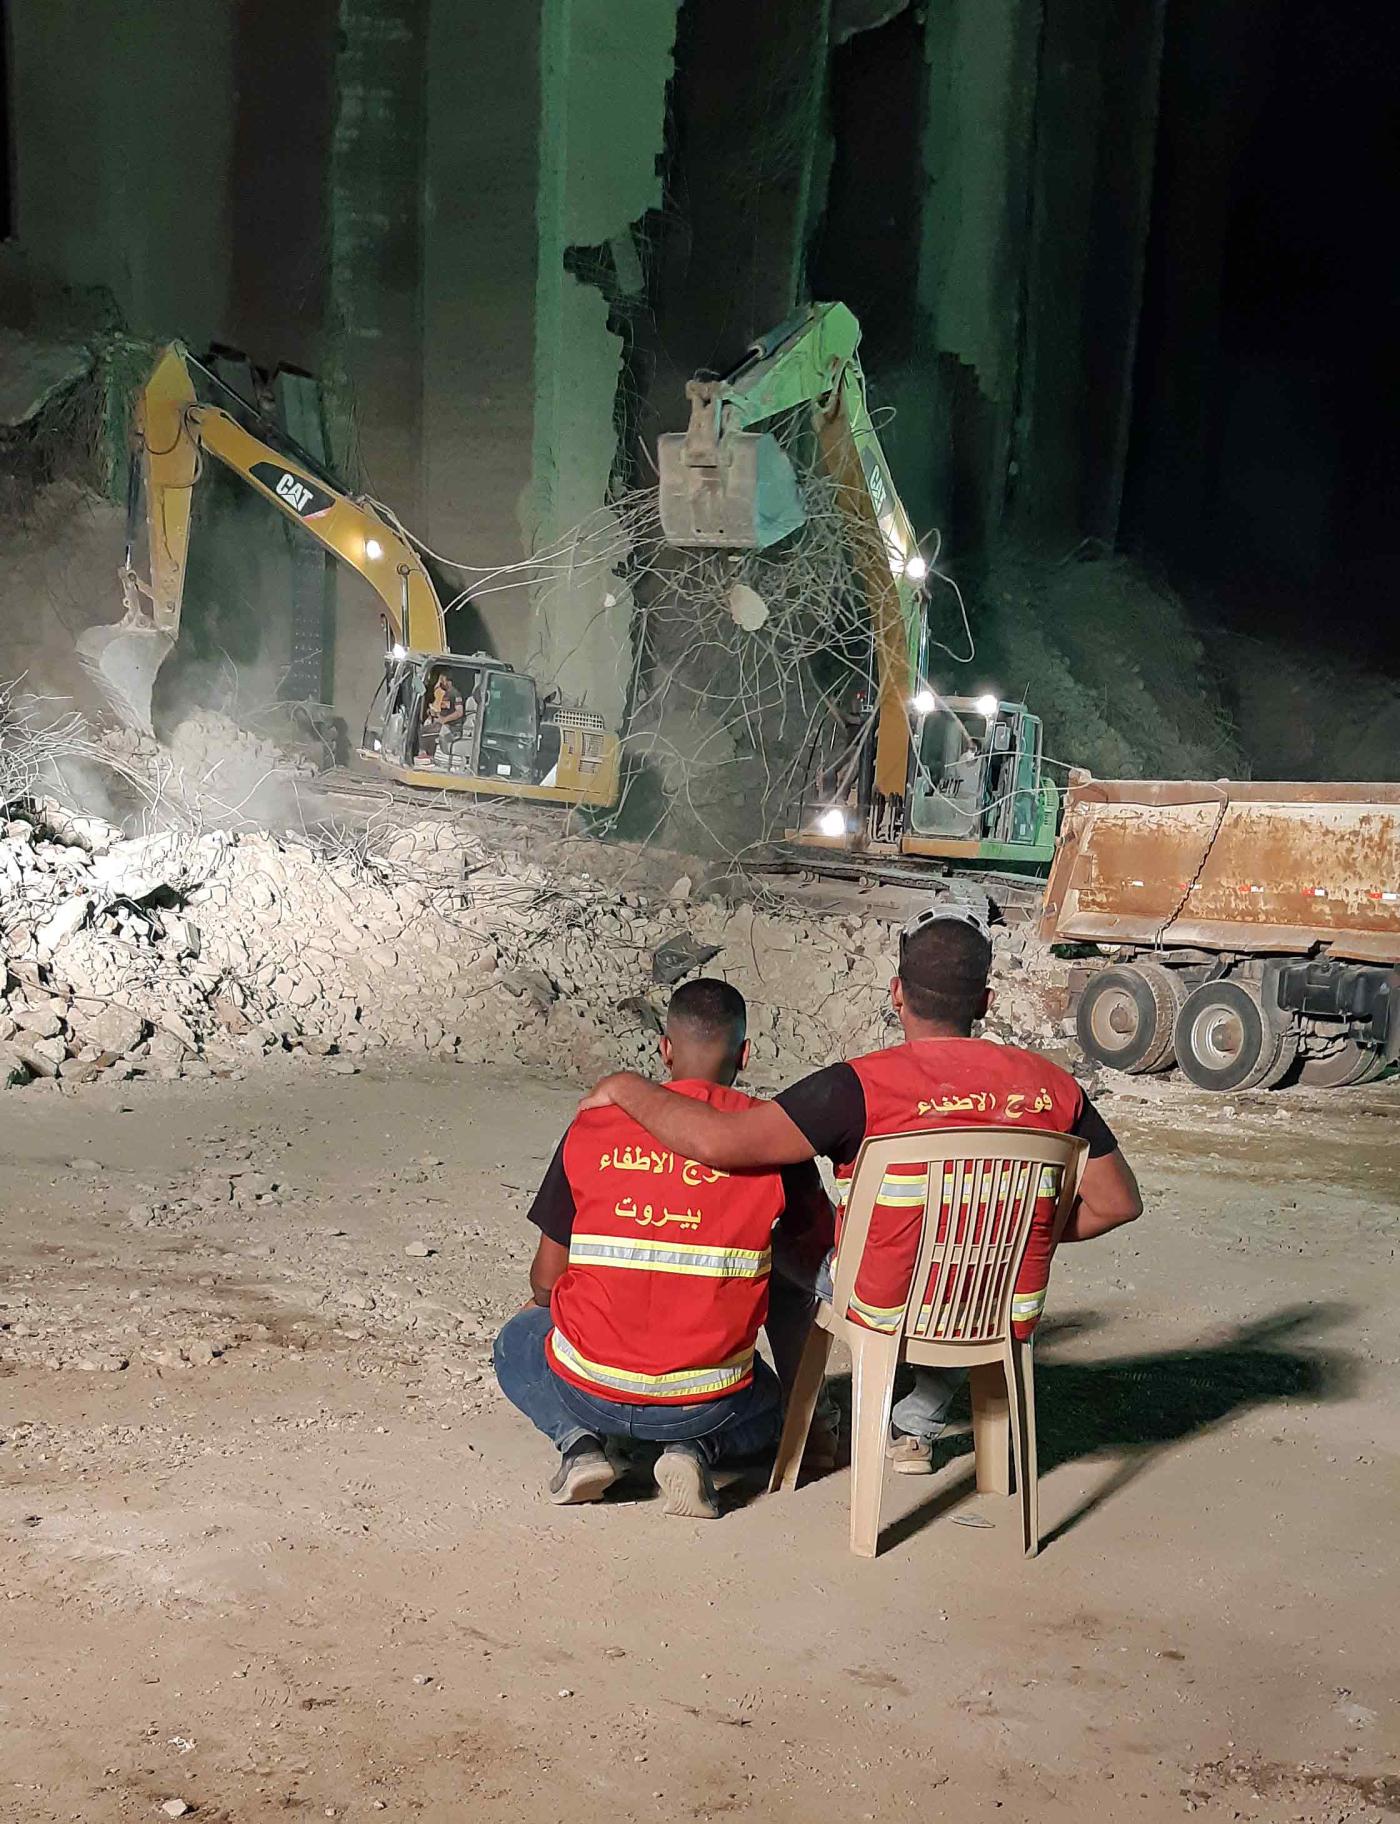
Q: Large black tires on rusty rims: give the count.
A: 2